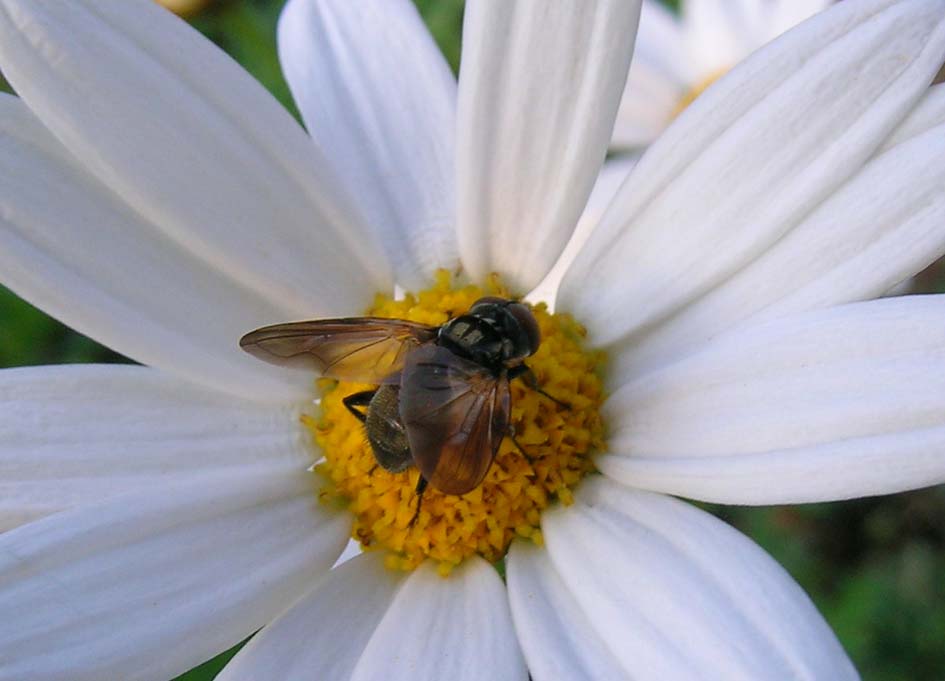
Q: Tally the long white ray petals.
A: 13